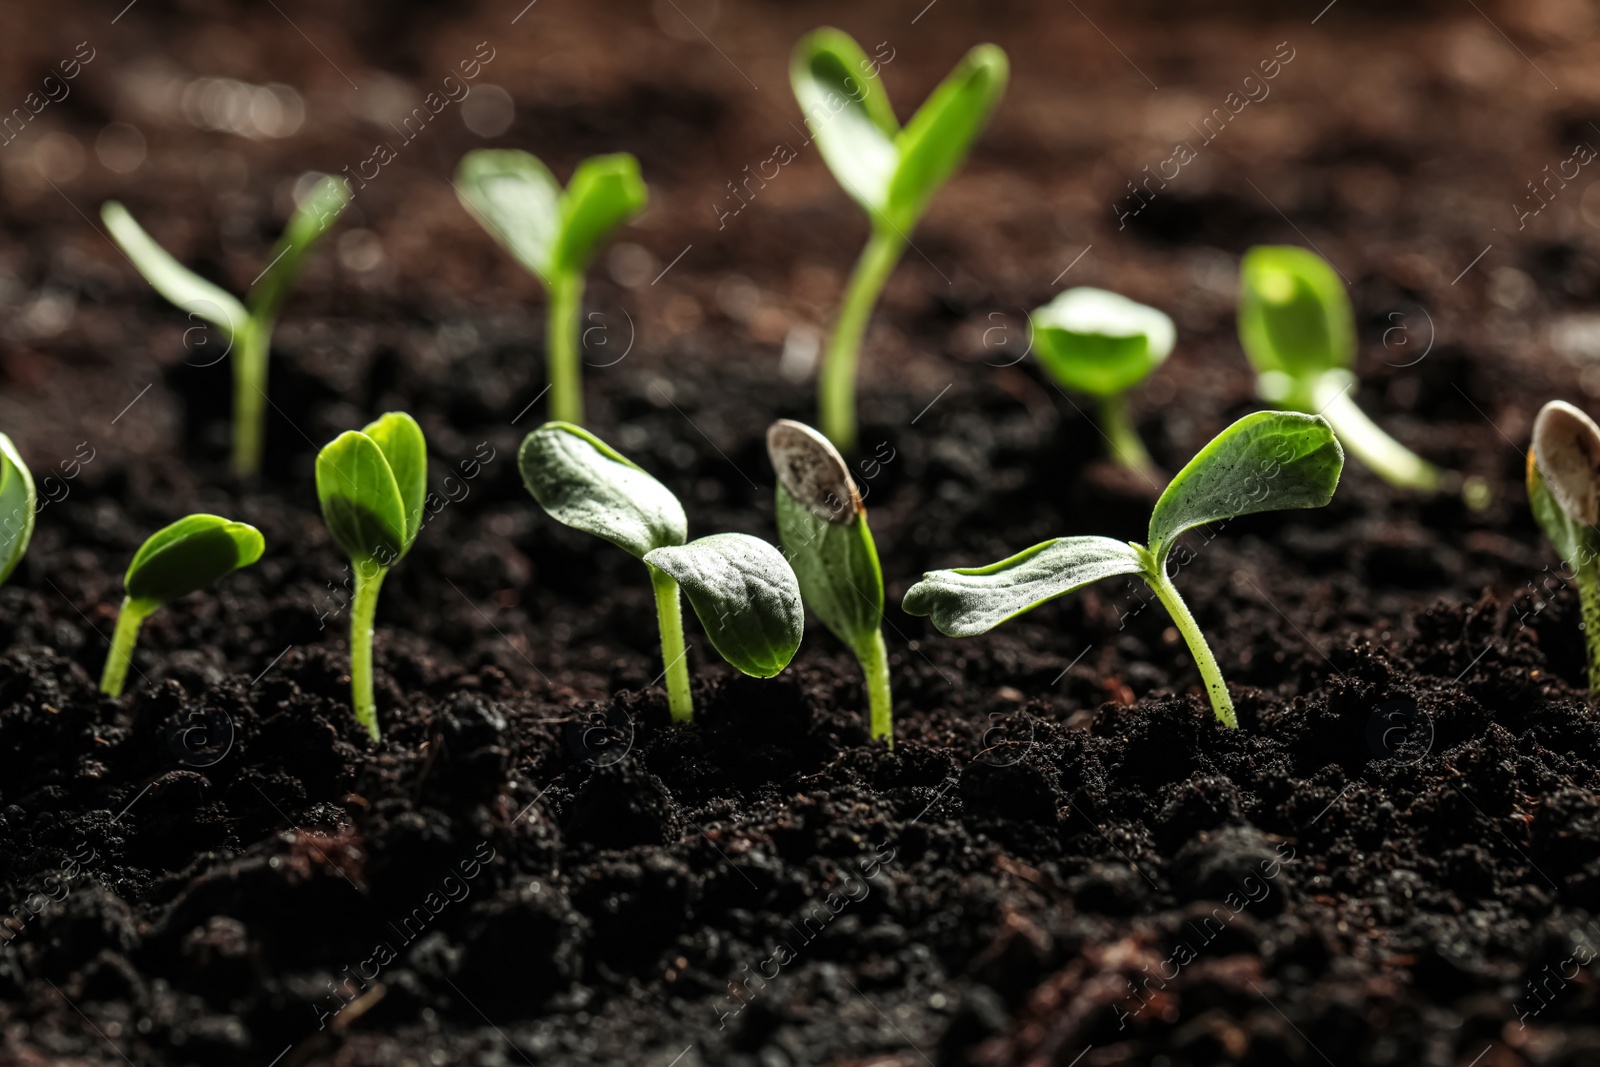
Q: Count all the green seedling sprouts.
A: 12